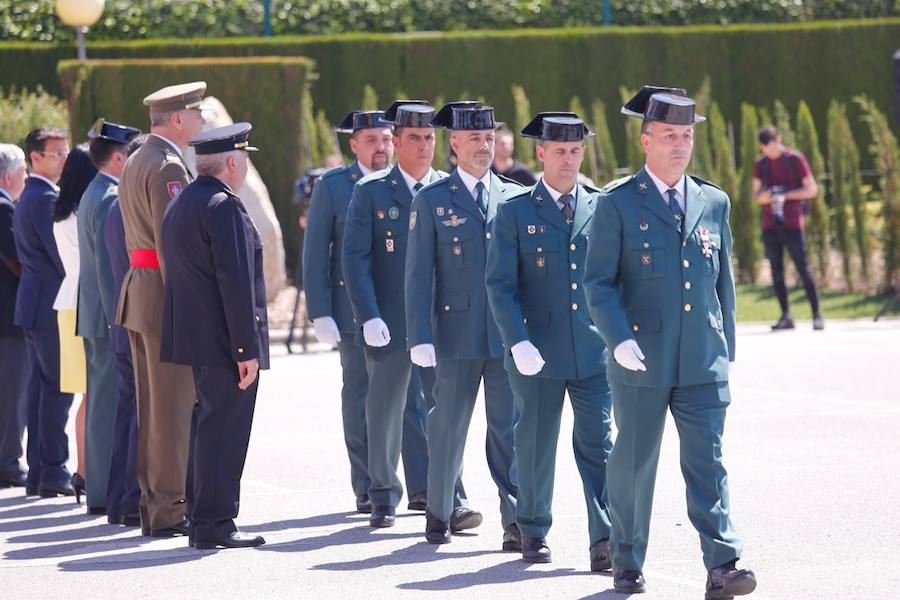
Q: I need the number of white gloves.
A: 5